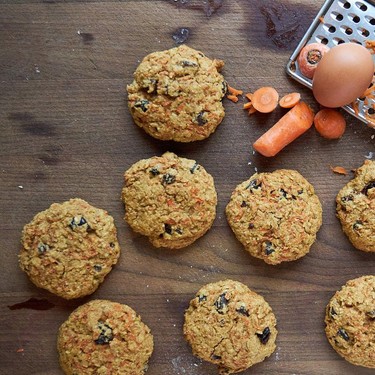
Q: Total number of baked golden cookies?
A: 8